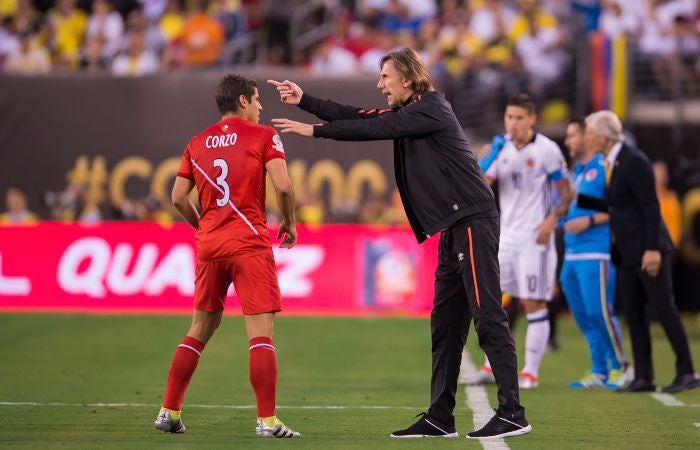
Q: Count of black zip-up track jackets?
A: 1